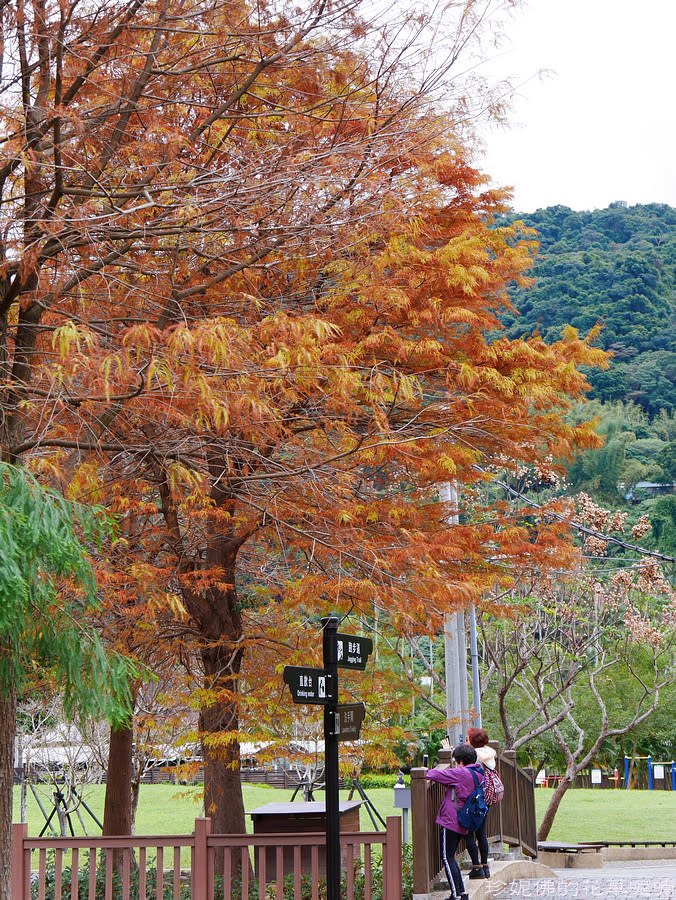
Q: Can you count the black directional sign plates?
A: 3